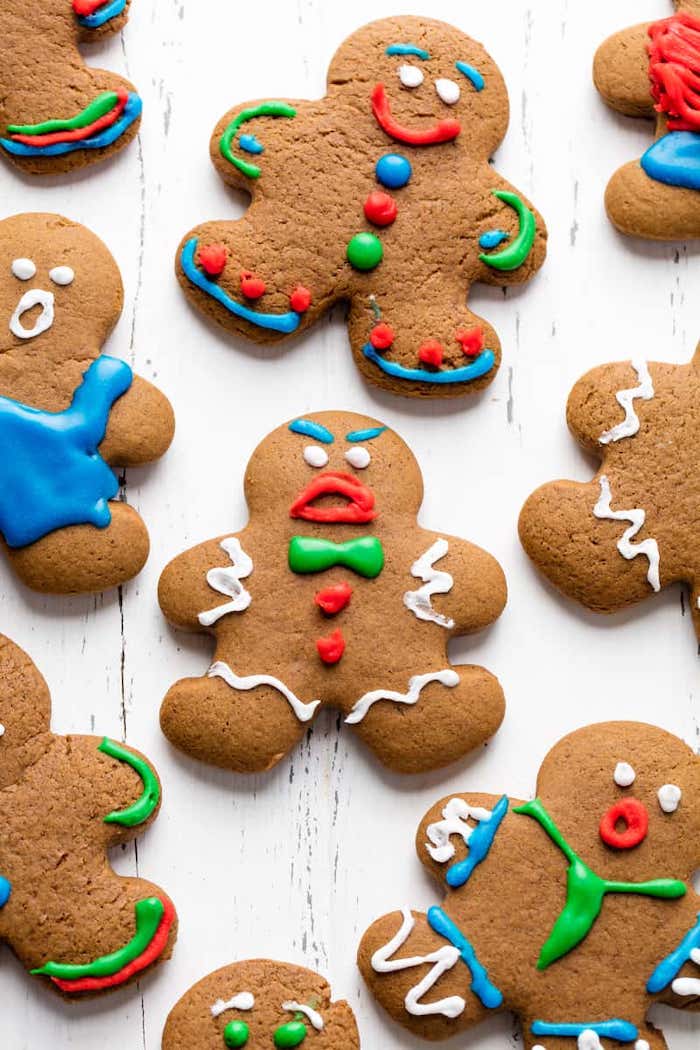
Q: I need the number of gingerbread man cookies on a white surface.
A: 9